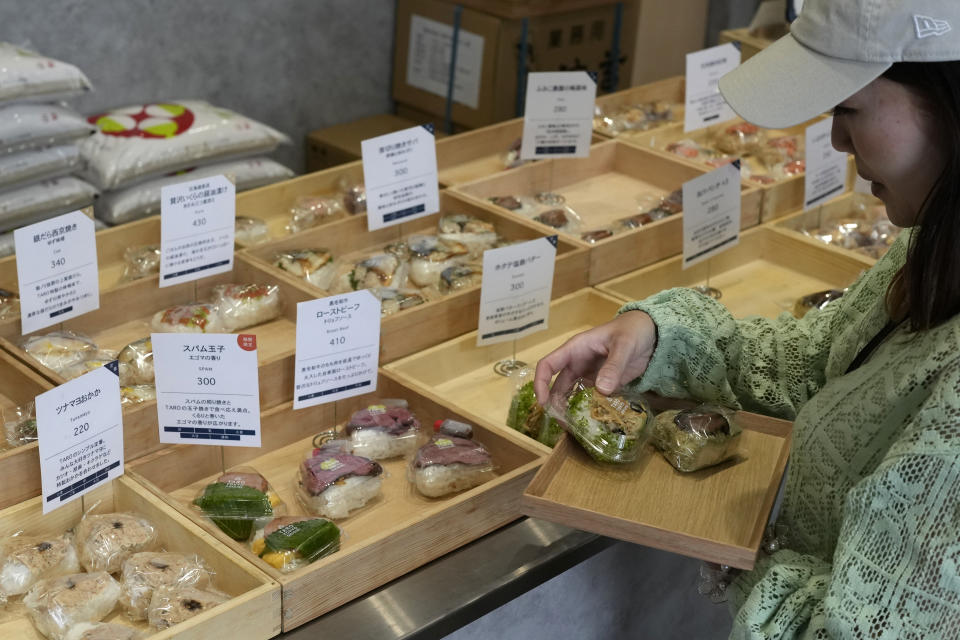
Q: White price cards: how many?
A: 11